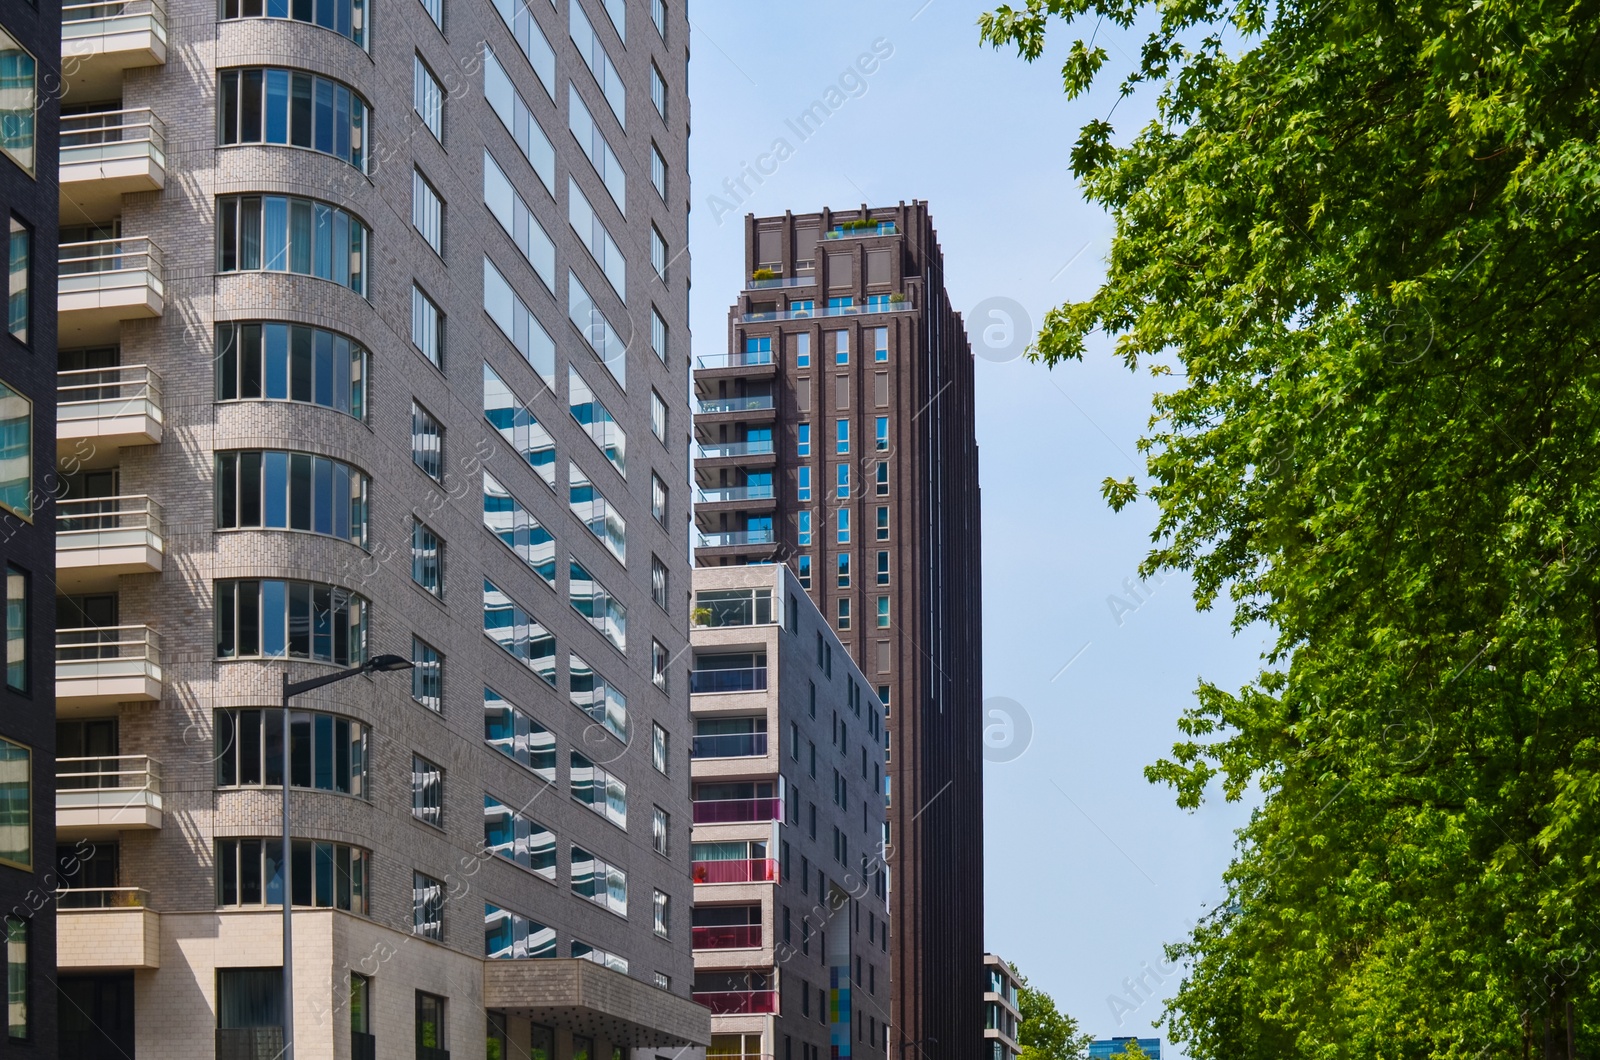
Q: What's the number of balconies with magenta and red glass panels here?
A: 4